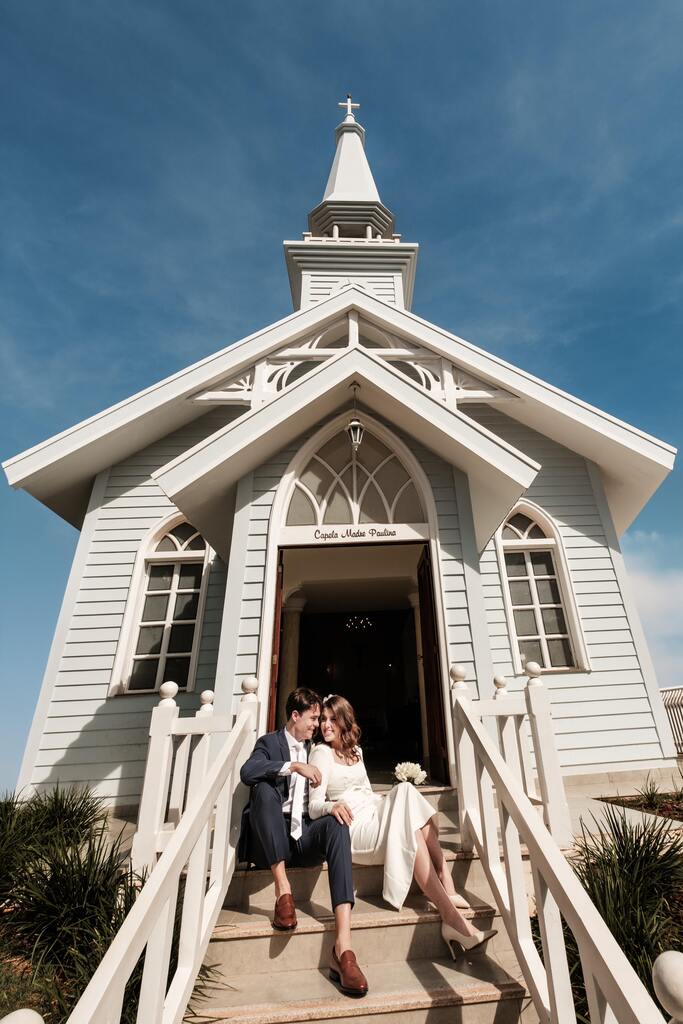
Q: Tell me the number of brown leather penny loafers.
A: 2